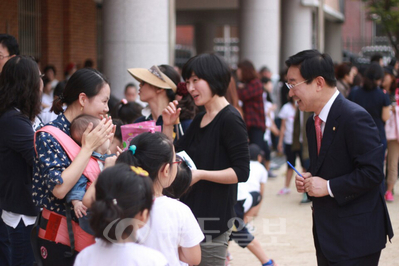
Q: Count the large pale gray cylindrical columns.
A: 3